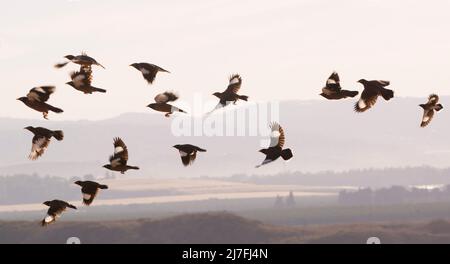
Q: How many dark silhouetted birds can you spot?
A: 15